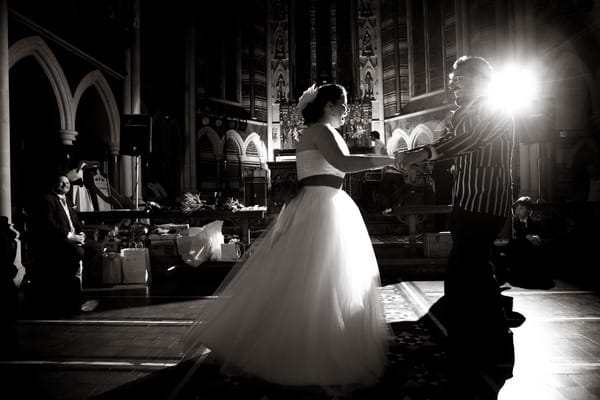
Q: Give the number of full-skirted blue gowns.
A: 0